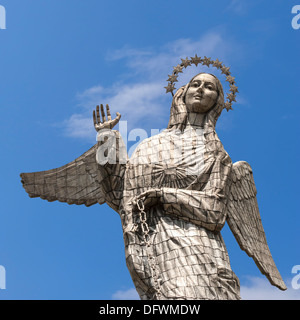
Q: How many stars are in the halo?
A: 12